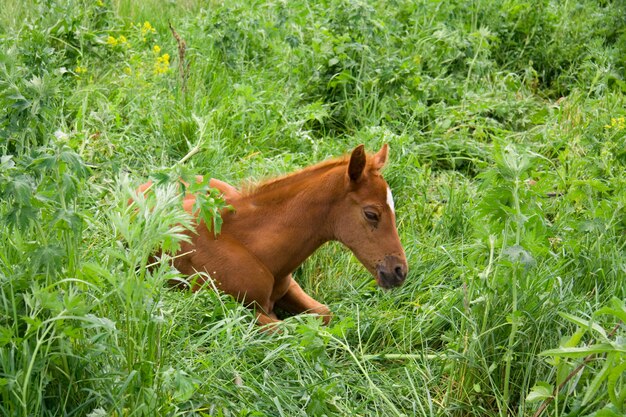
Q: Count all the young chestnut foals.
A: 1